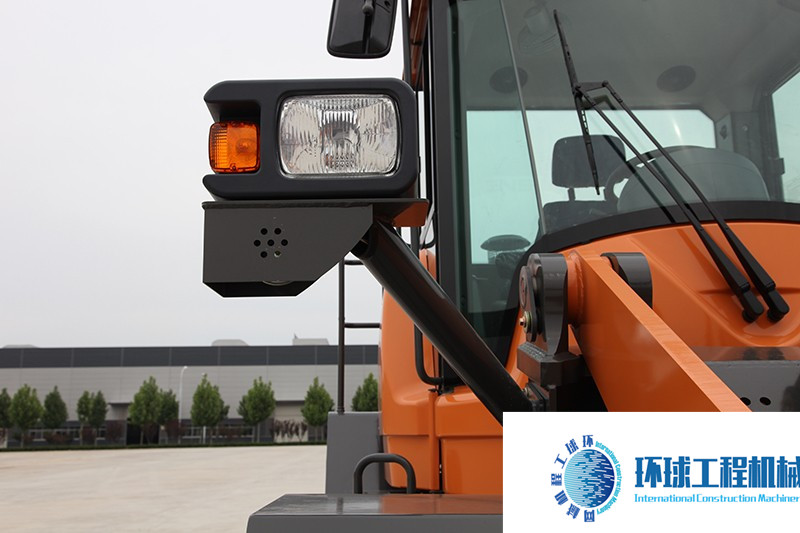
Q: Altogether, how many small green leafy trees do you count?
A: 11